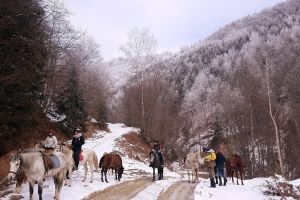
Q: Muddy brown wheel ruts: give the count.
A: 2